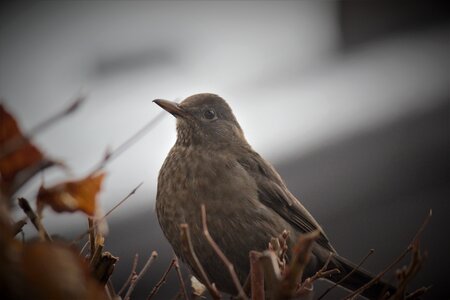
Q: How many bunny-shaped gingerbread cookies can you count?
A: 0